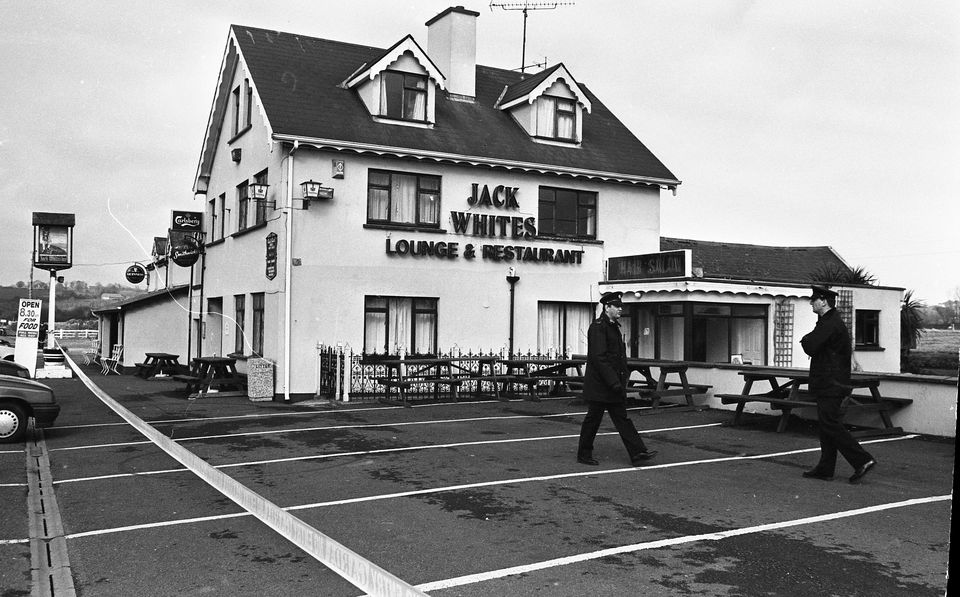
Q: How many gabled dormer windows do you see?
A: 2